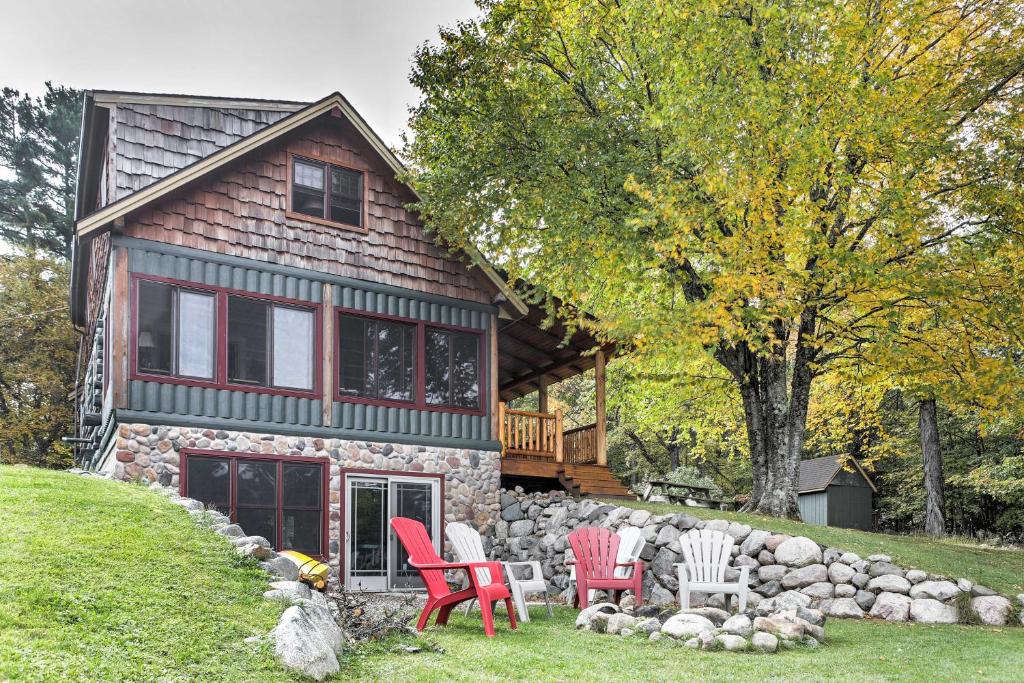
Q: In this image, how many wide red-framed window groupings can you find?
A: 3